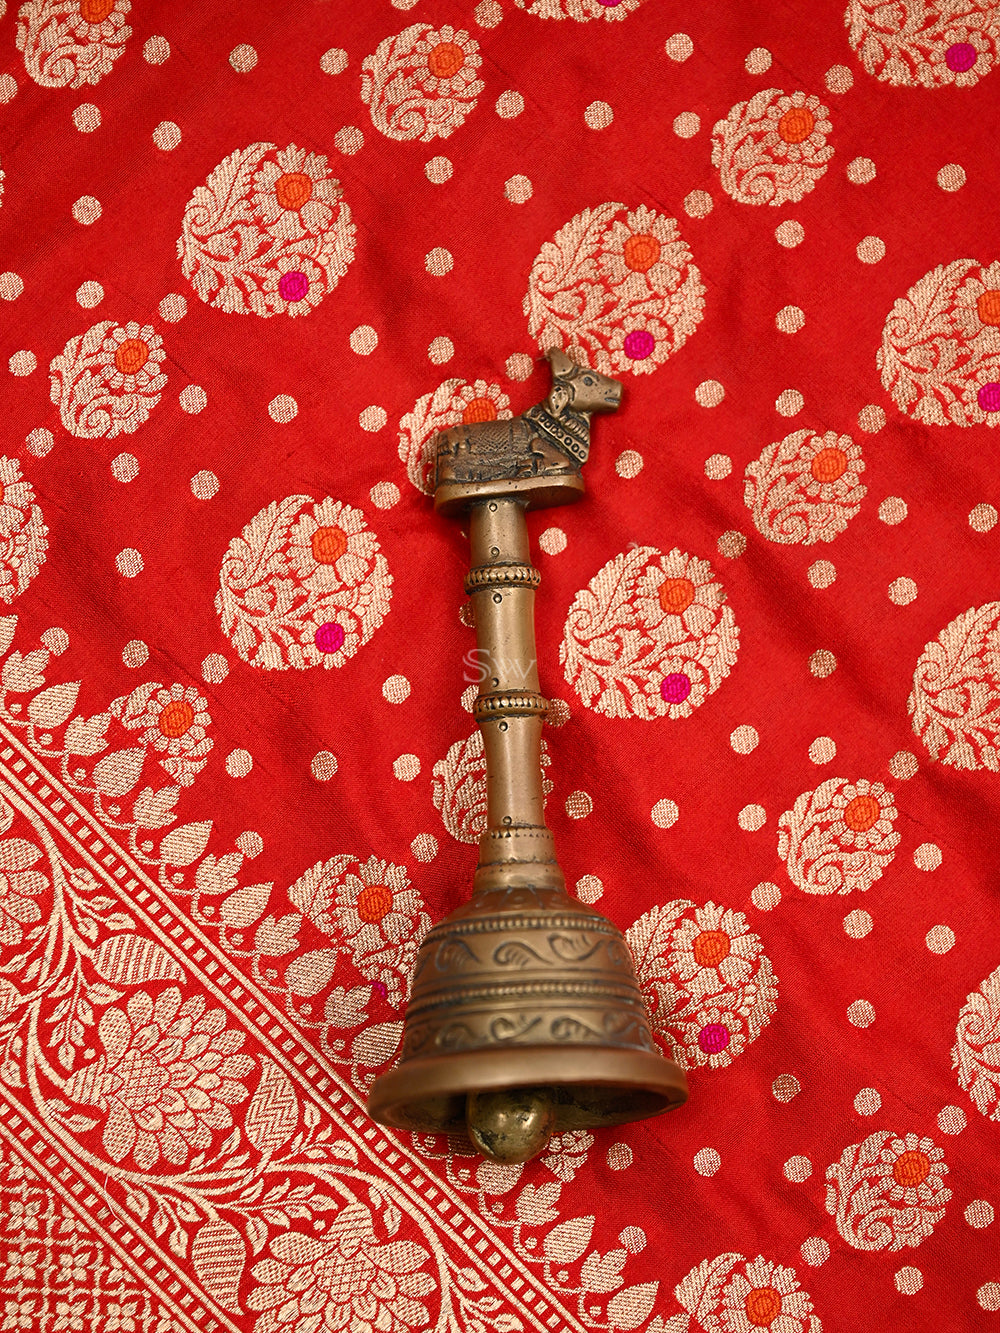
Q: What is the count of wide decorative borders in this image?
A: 1